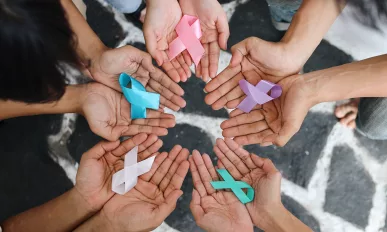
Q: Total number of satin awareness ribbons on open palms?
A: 5